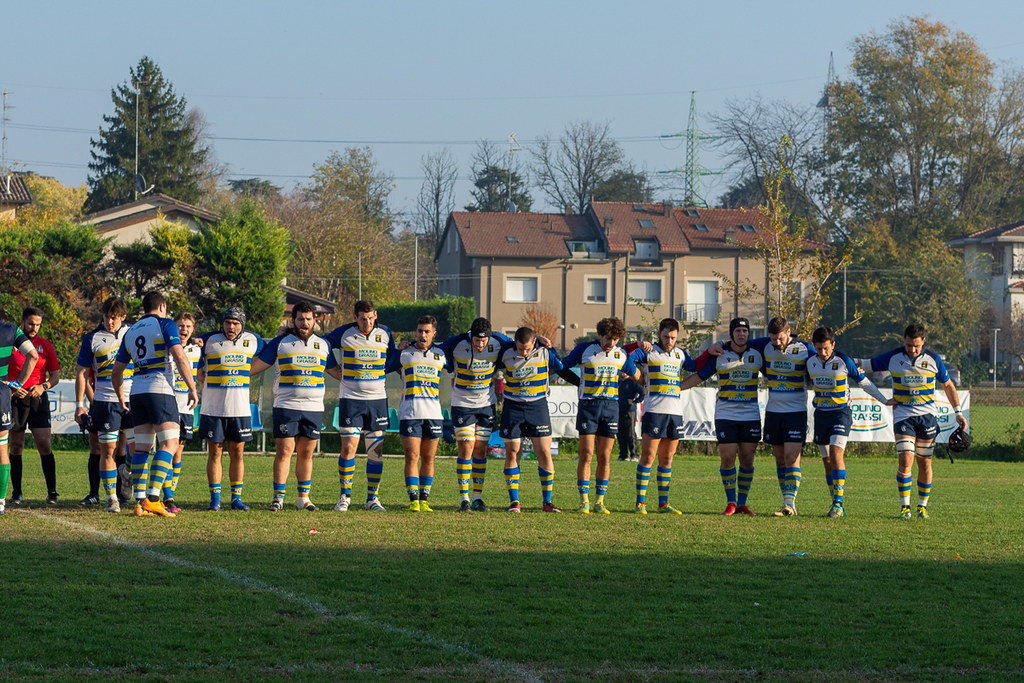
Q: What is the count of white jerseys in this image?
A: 15